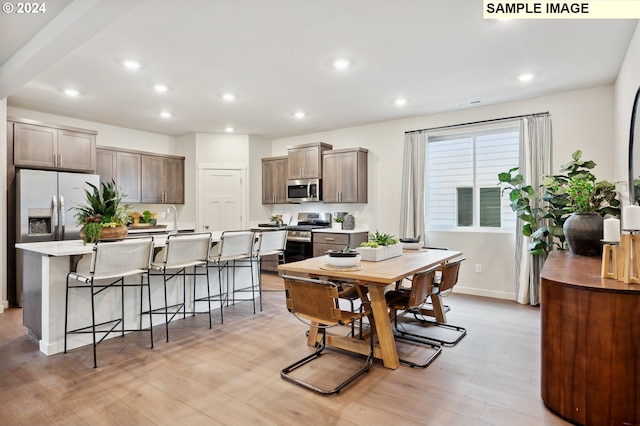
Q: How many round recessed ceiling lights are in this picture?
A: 10